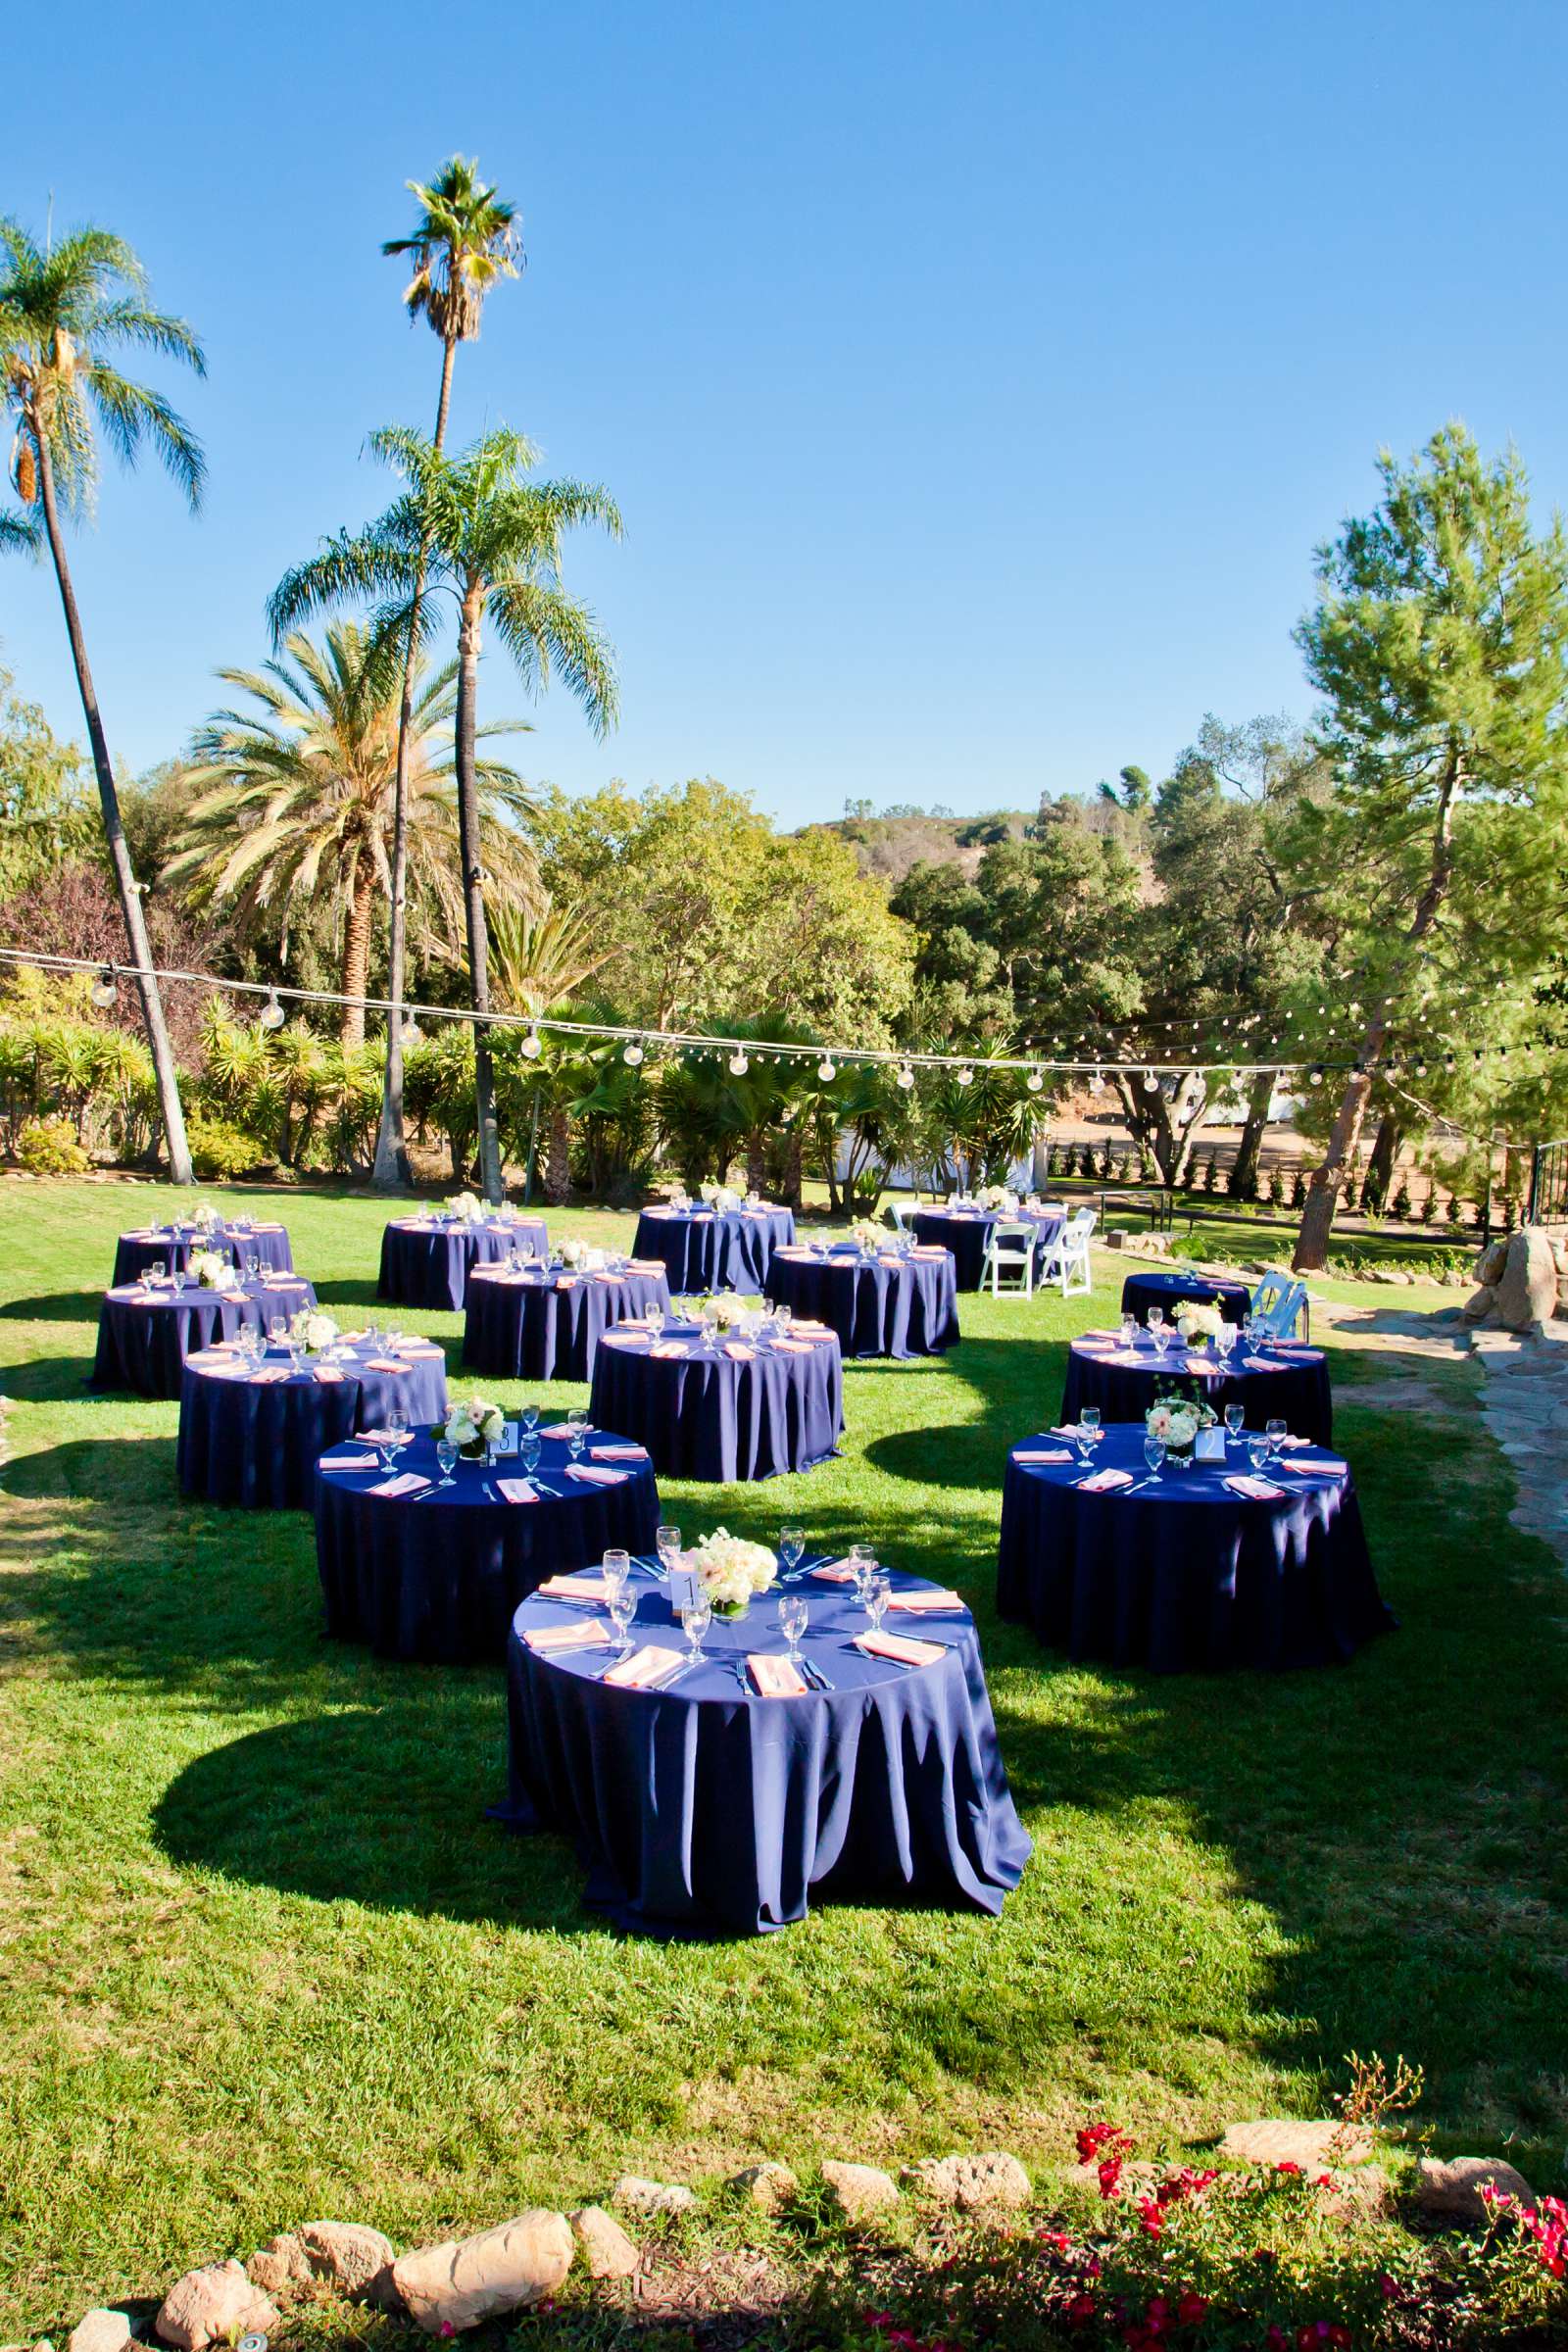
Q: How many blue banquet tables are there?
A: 14